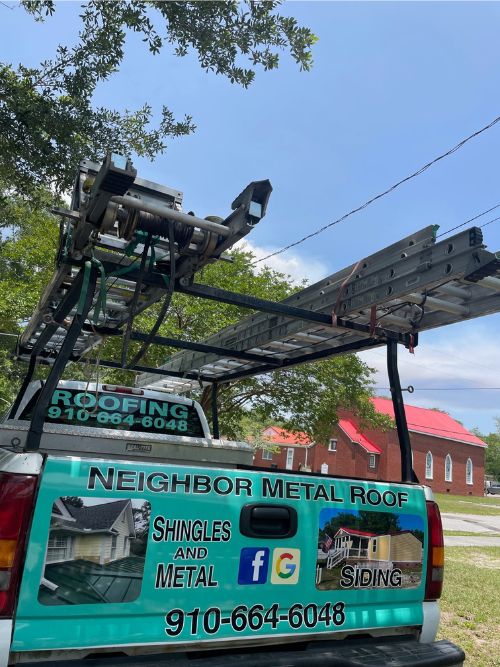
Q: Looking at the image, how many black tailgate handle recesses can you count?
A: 1